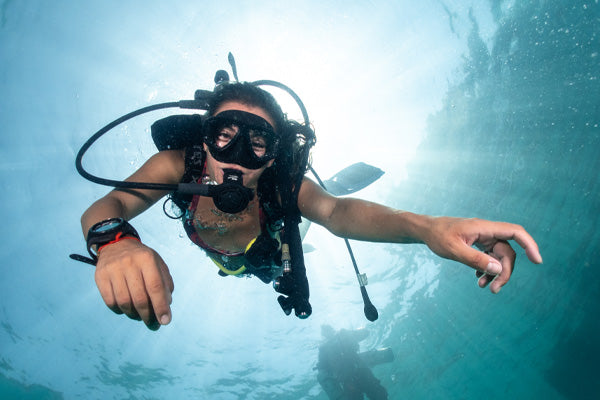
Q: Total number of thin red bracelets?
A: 1